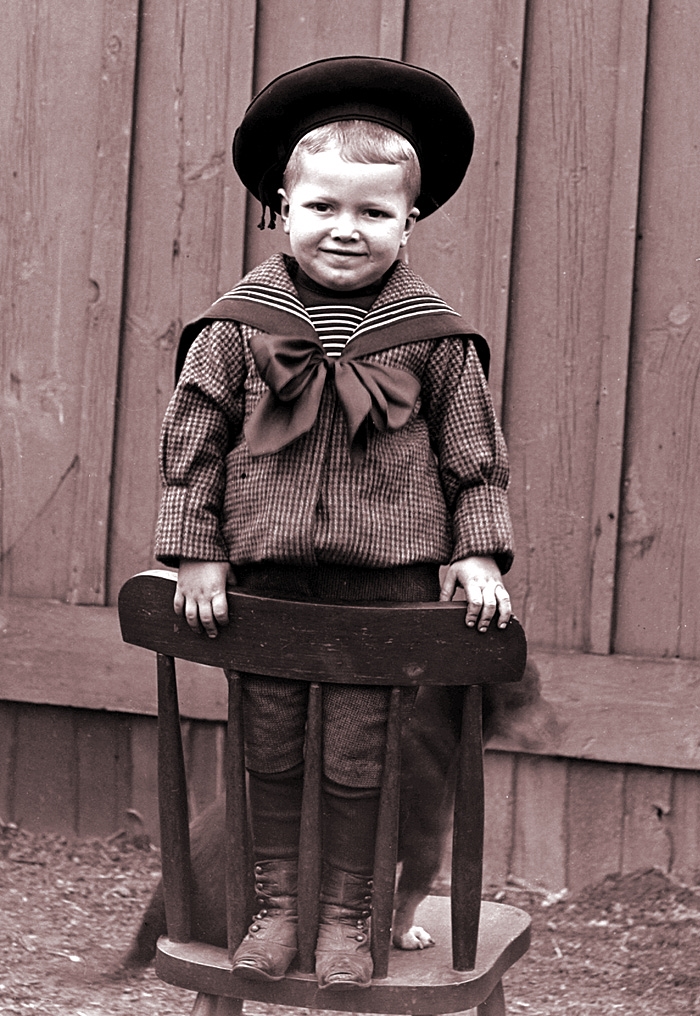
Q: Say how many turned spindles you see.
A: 5